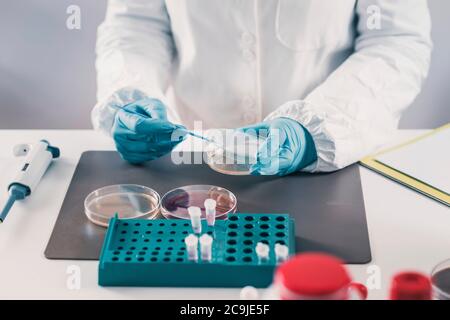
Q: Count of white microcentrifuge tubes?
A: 6